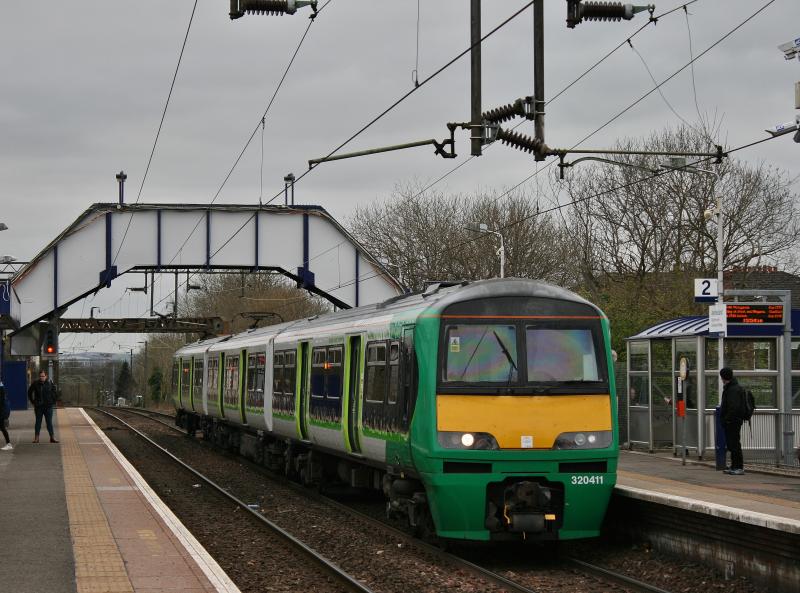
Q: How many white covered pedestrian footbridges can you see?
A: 1